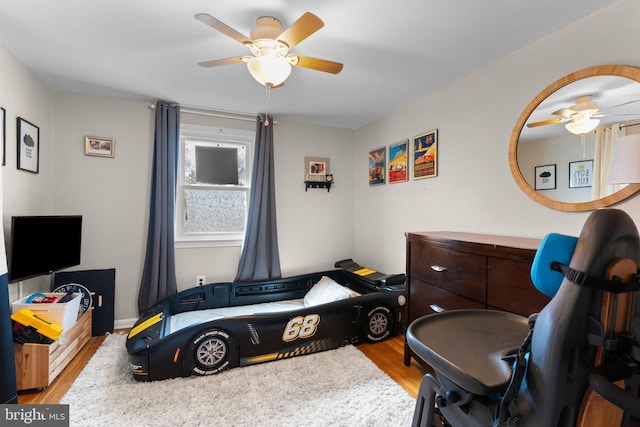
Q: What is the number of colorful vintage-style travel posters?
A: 3